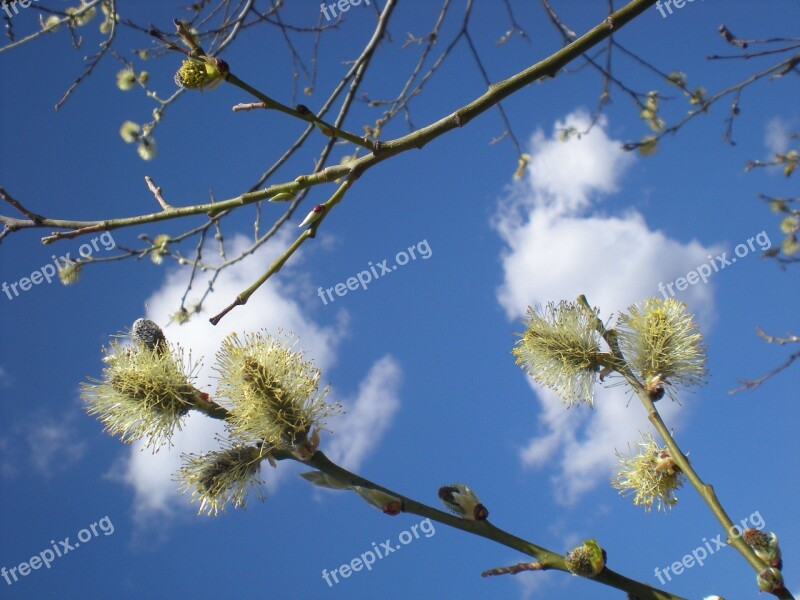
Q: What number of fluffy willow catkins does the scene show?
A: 6